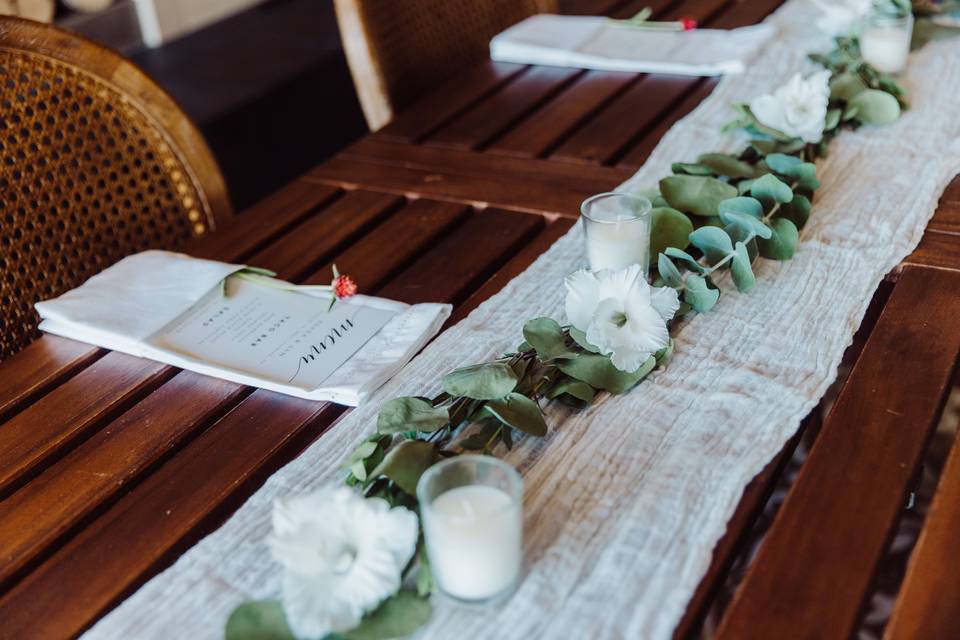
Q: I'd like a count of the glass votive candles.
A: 3